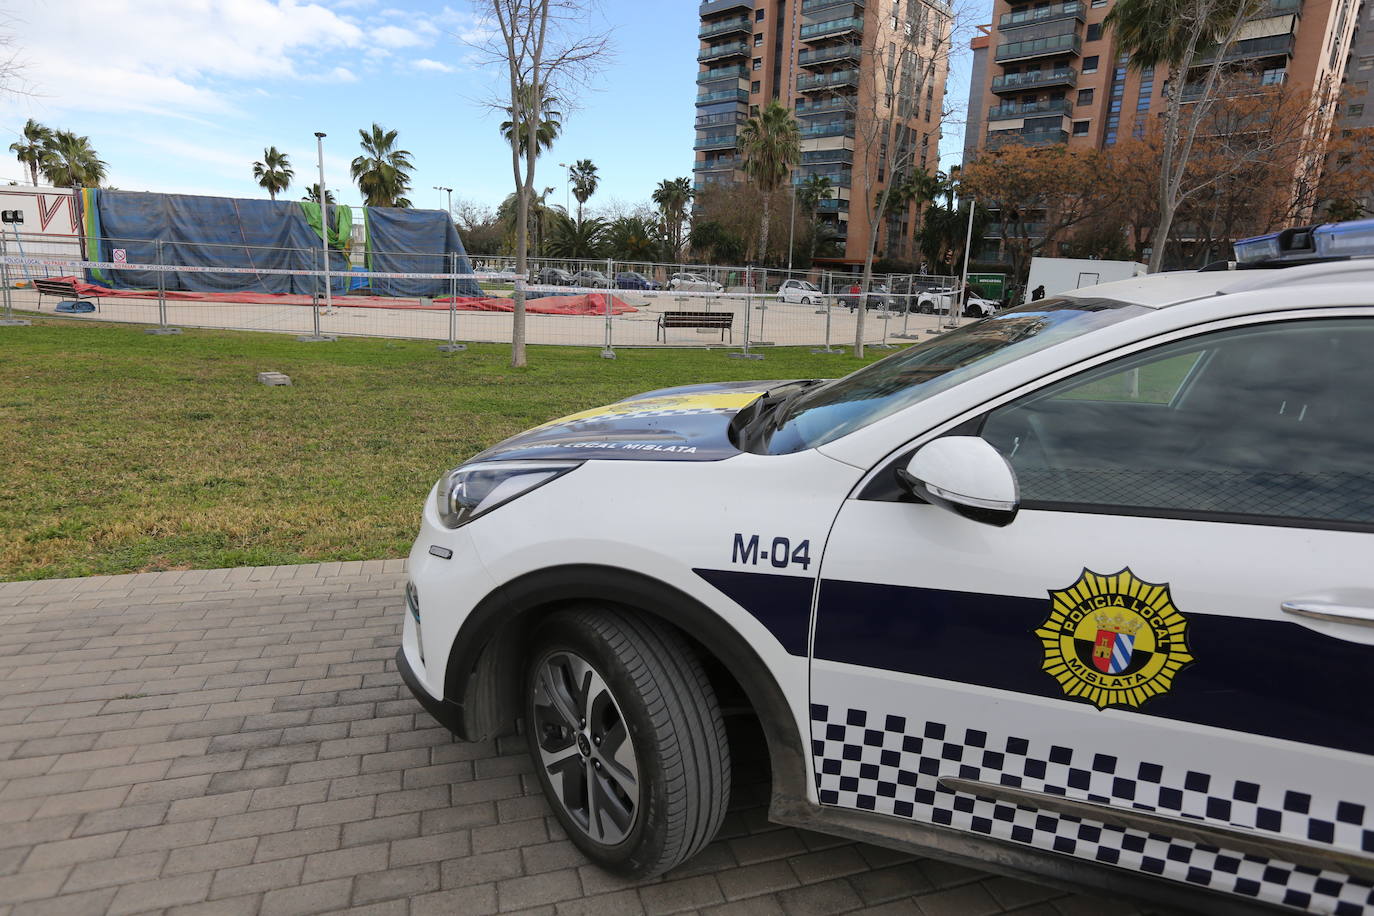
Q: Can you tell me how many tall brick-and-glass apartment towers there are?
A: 2